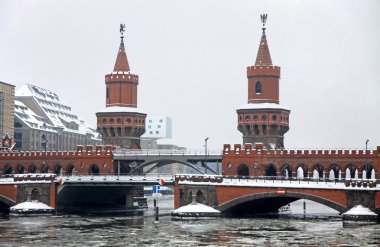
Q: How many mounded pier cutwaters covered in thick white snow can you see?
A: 3